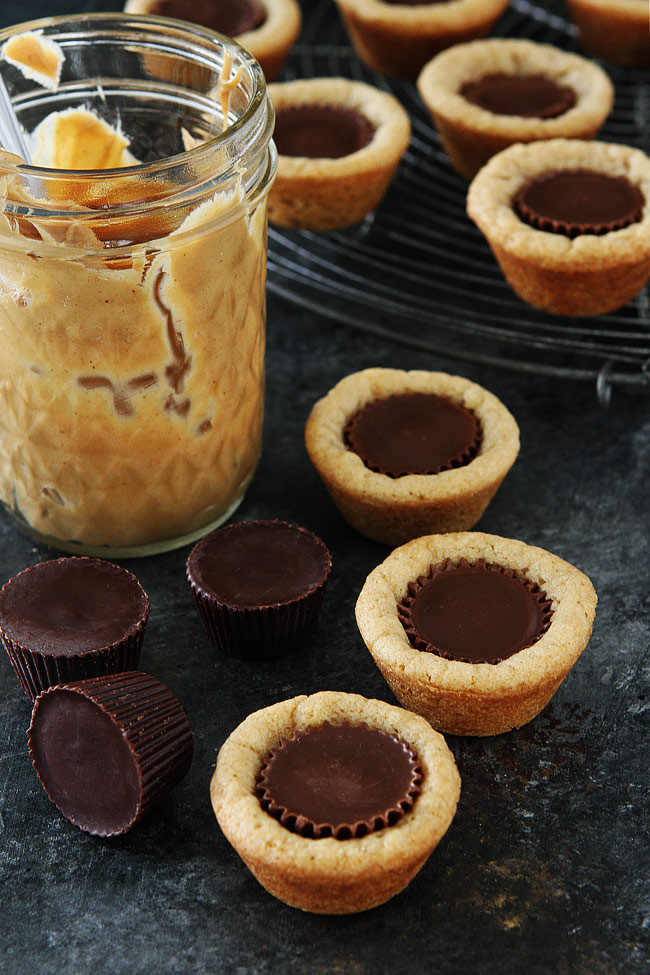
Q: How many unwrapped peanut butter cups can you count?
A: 3